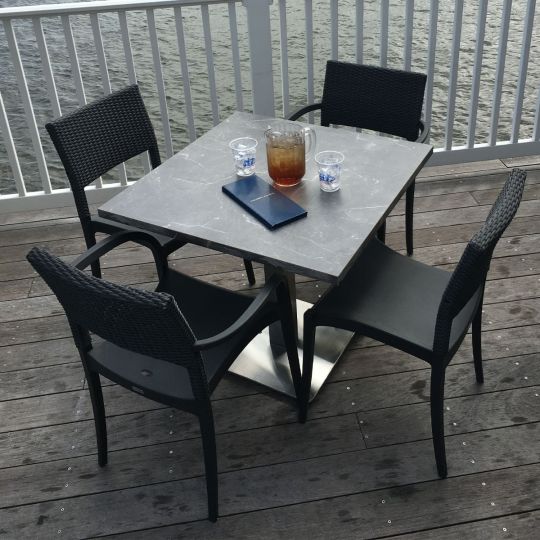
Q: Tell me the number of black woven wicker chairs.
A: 4